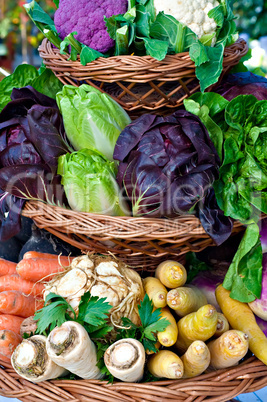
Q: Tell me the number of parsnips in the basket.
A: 3